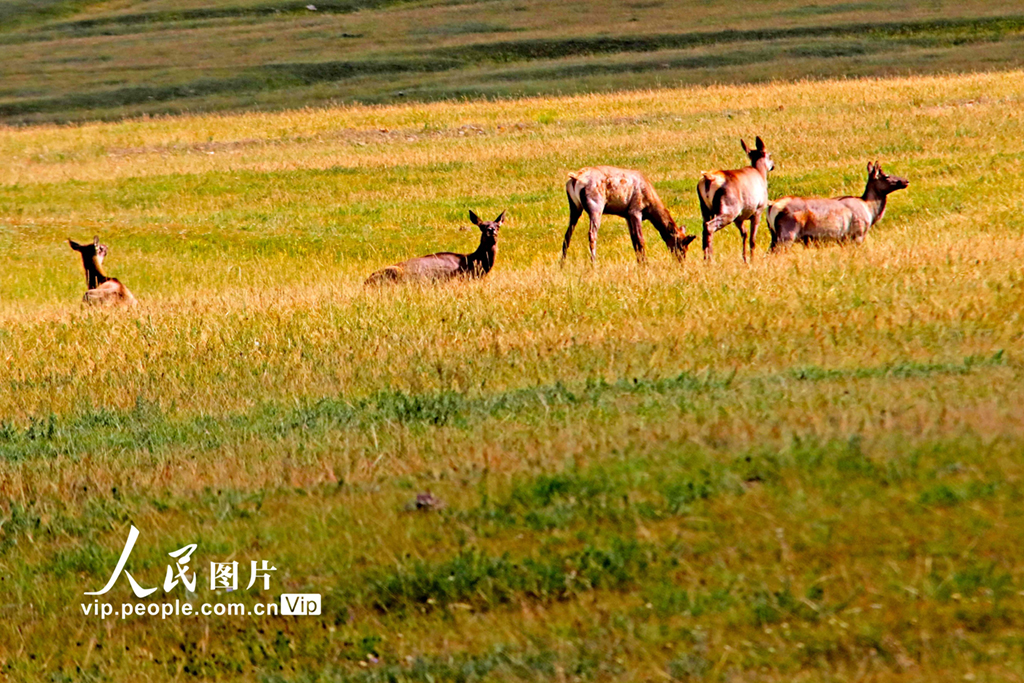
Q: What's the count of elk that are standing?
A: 3